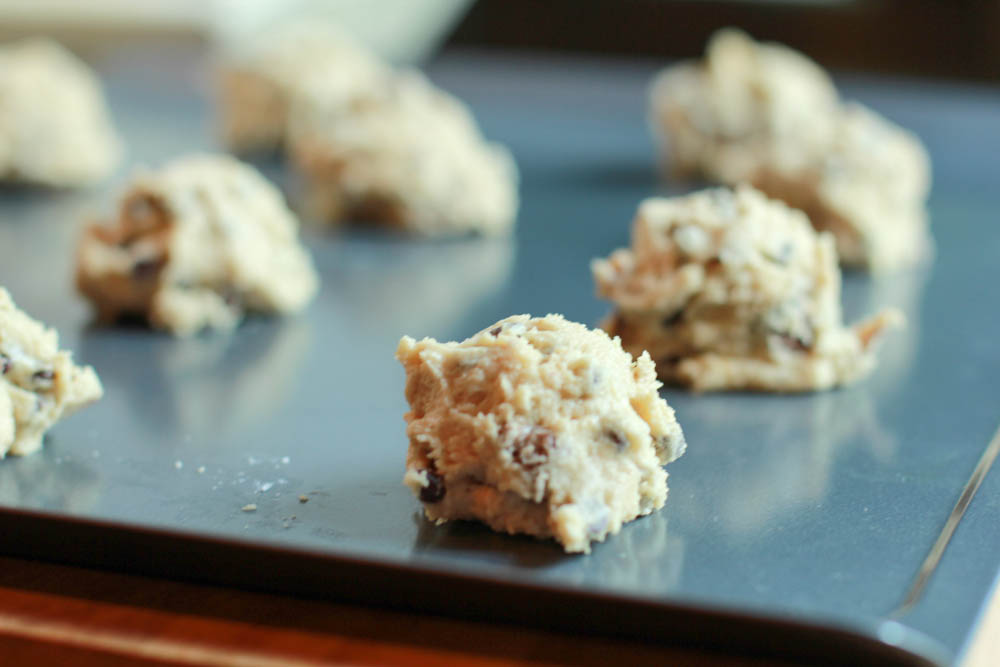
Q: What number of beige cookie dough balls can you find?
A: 9